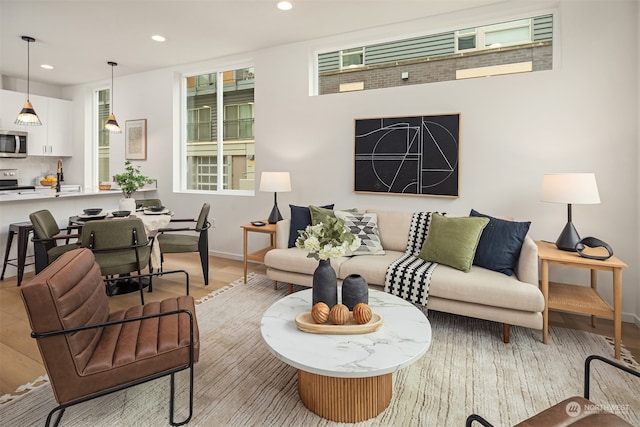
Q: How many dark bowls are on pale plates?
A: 3